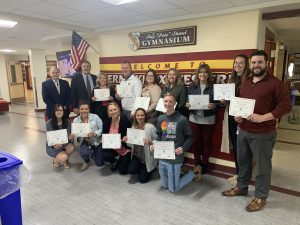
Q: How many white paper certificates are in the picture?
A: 12